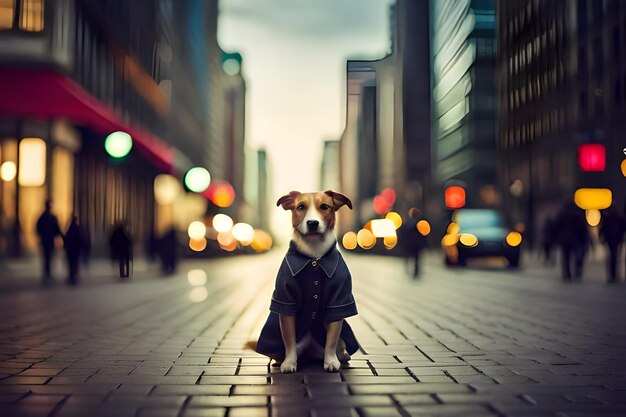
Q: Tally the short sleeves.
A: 2